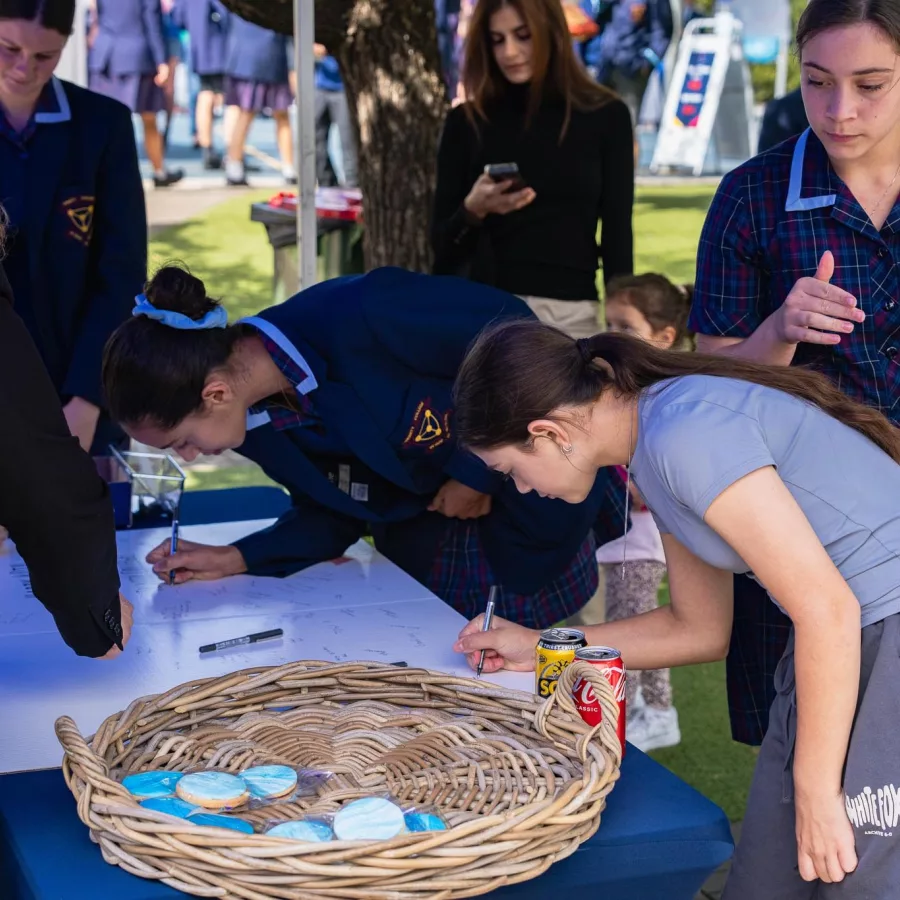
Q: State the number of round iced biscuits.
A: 8